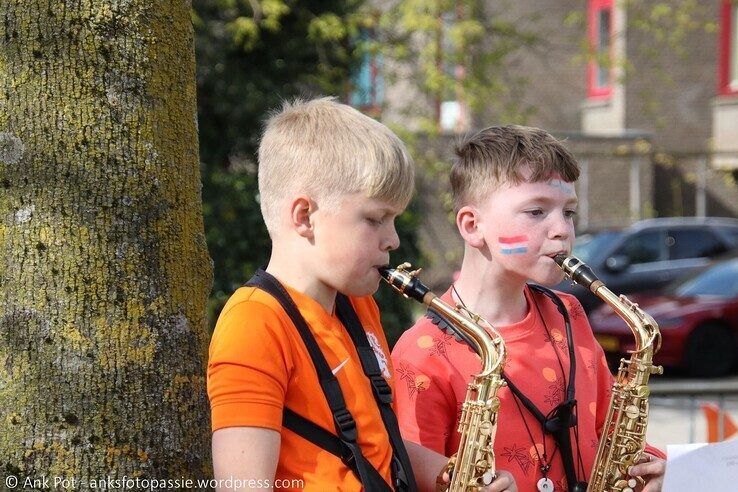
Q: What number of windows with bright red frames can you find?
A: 2